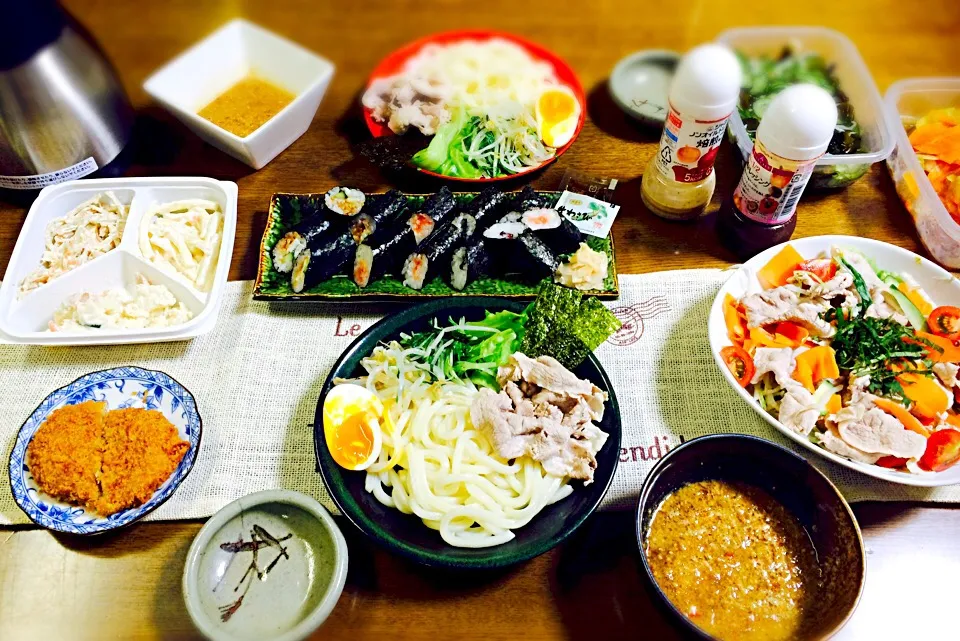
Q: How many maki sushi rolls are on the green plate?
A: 12